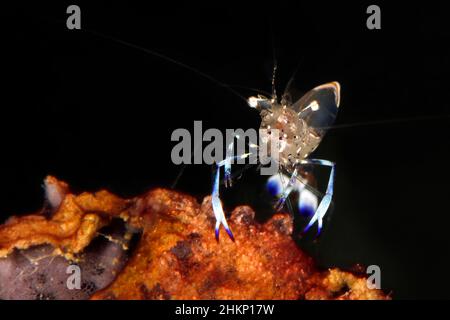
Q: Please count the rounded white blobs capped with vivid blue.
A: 2